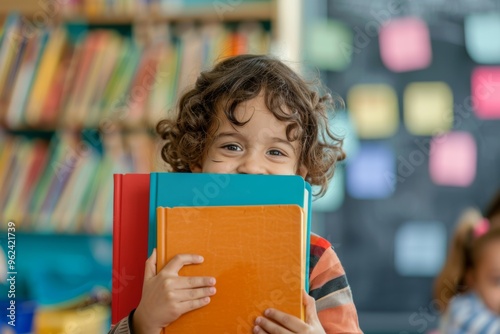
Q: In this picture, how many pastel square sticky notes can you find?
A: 11